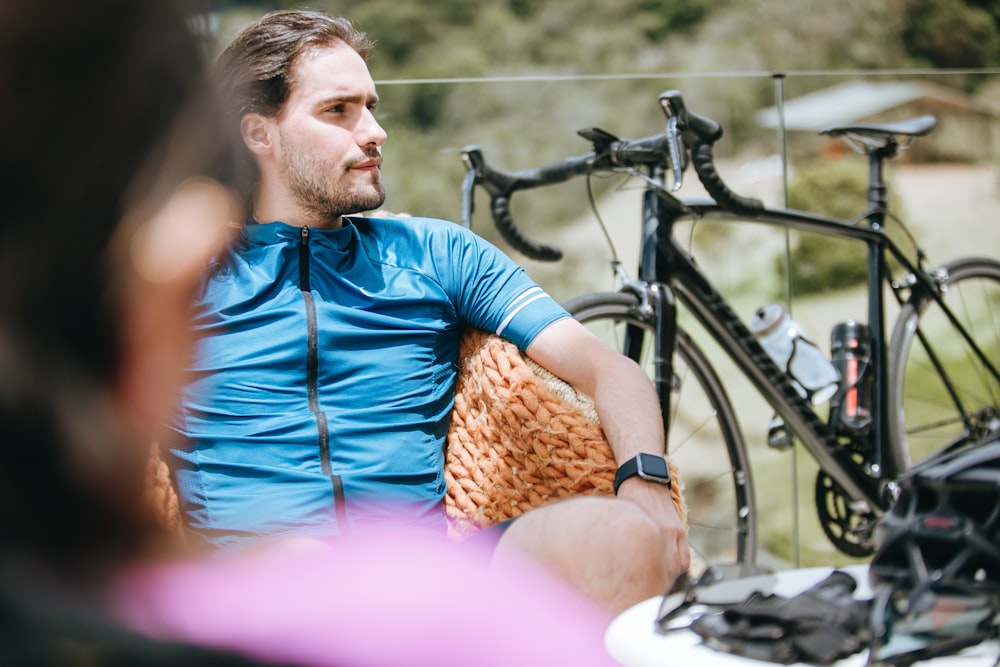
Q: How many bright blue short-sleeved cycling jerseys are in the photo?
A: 1